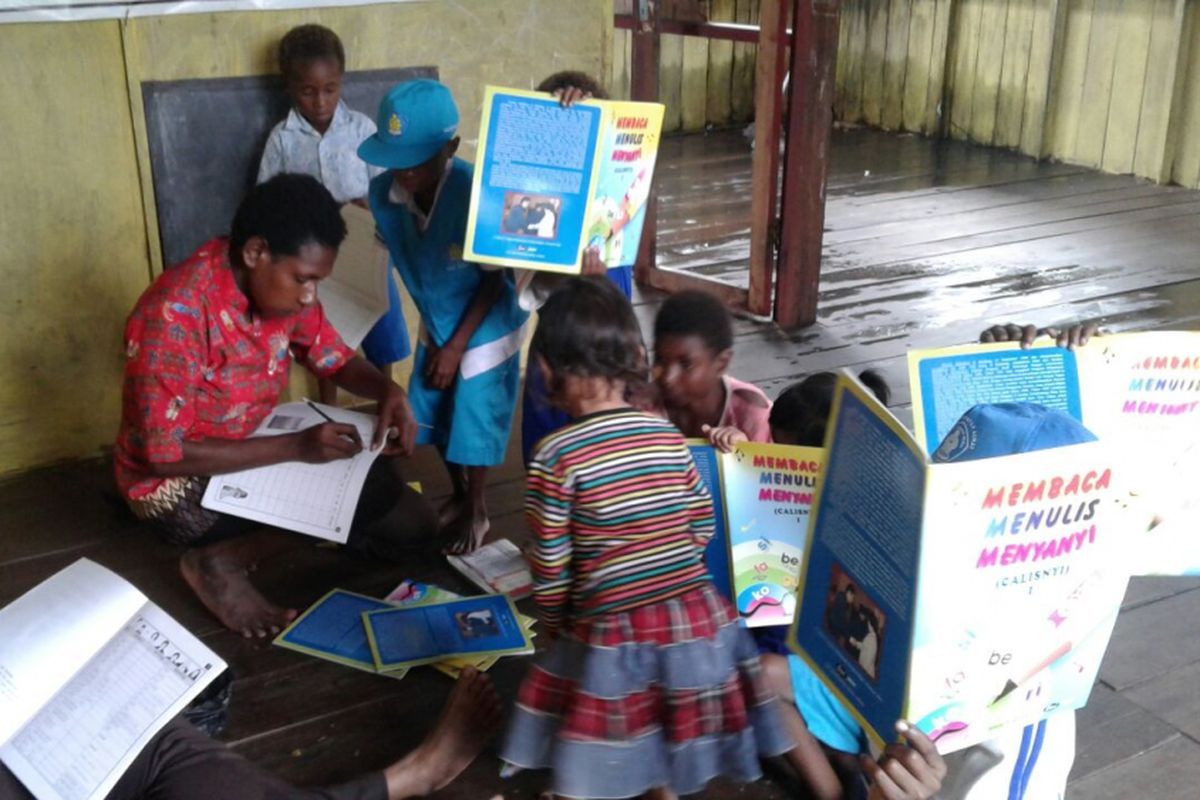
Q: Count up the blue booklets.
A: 6